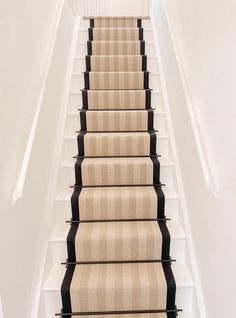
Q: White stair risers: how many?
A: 12